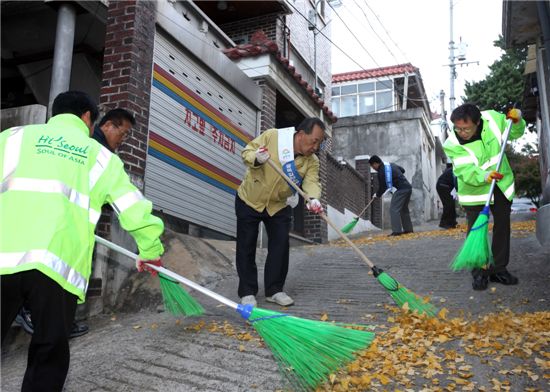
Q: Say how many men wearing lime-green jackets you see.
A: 2